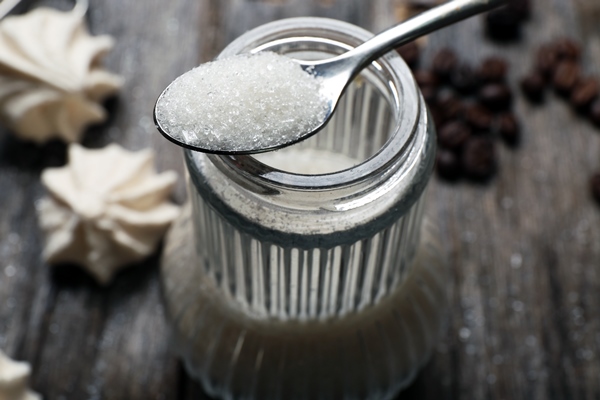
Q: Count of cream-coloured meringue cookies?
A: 3